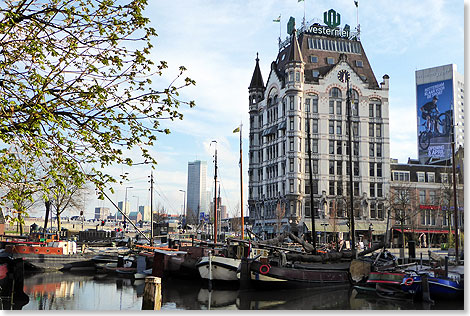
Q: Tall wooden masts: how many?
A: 6